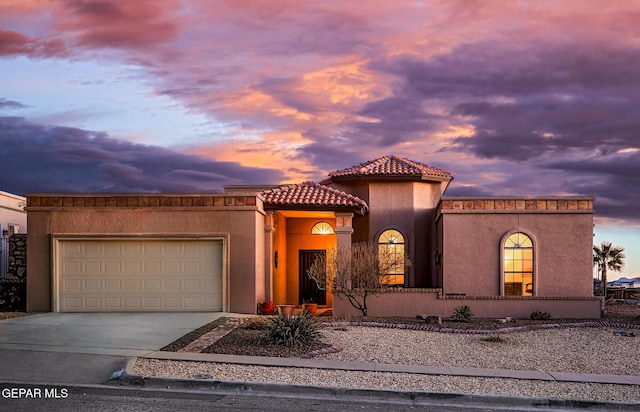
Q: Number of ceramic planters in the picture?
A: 3